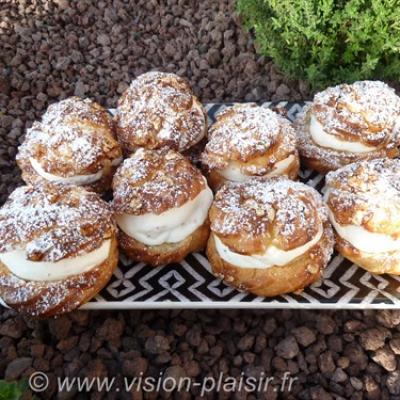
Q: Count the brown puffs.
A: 8